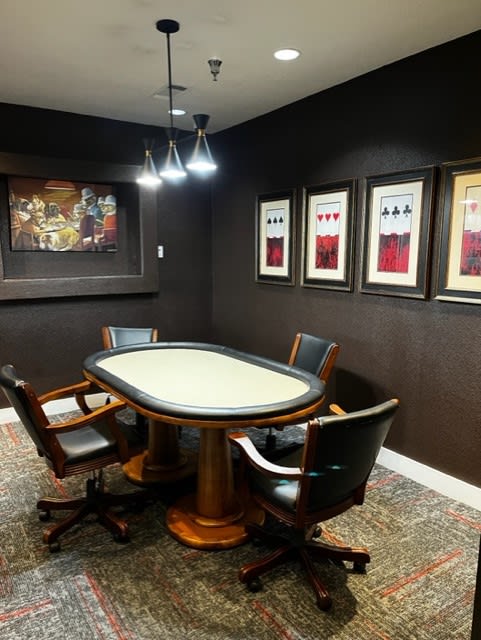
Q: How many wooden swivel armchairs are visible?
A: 4